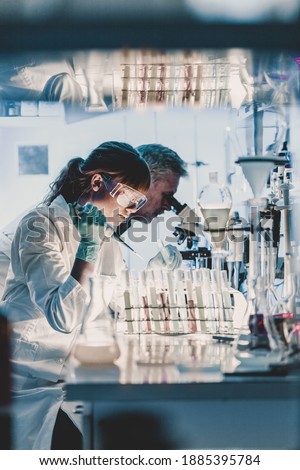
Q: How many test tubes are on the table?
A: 12